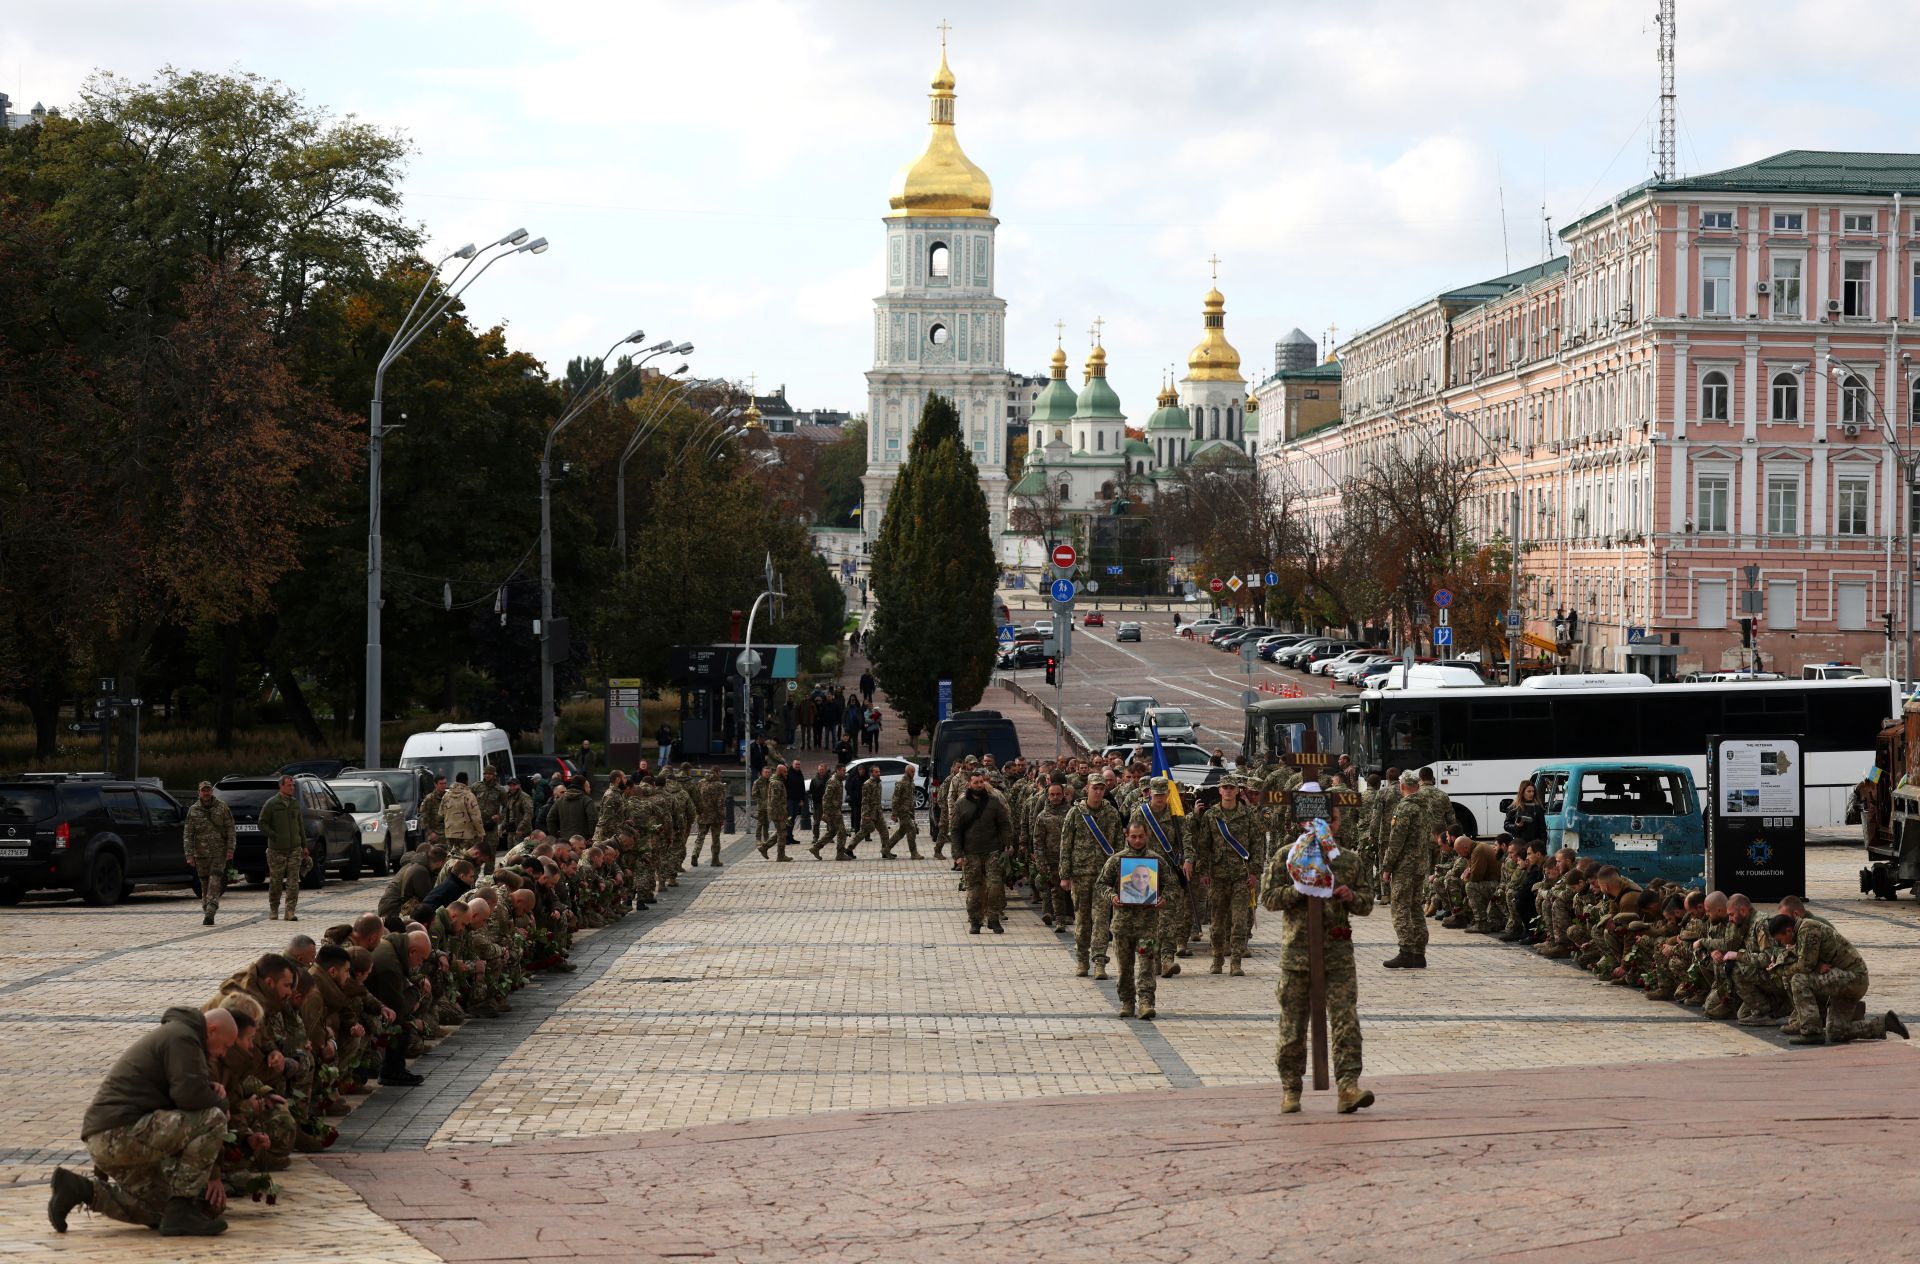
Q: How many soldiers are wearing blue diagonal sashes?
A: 3